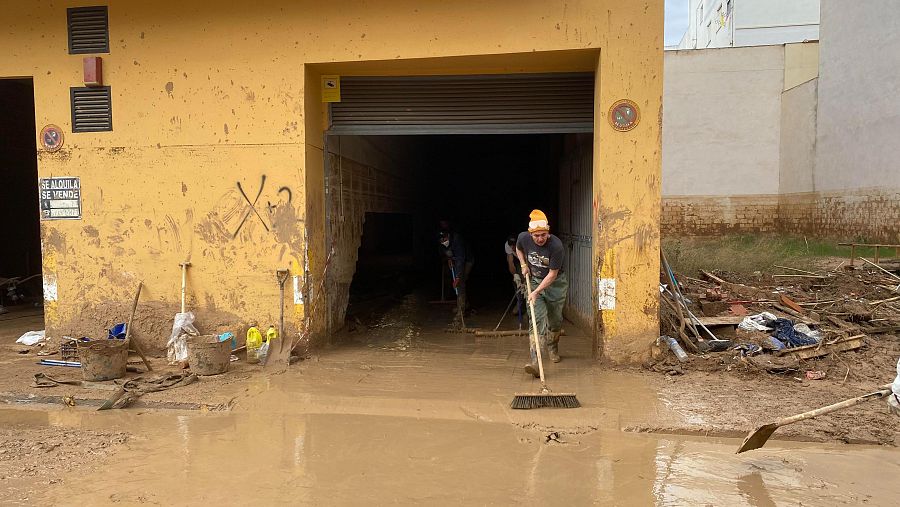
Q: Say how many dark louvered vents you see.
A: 2